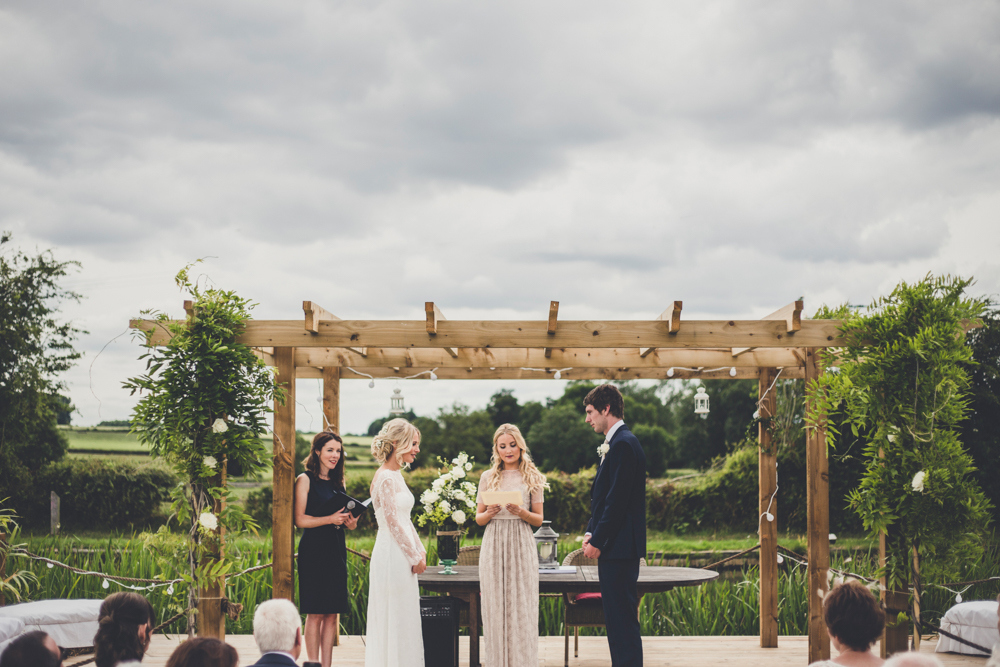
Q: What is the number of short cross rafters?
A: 6